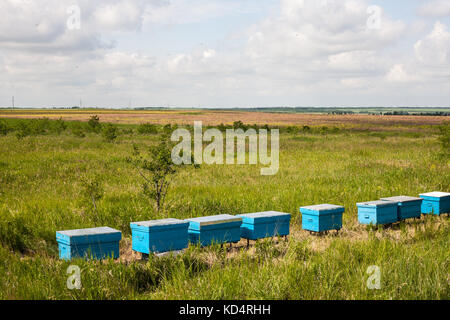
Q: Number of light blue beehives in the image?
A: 8